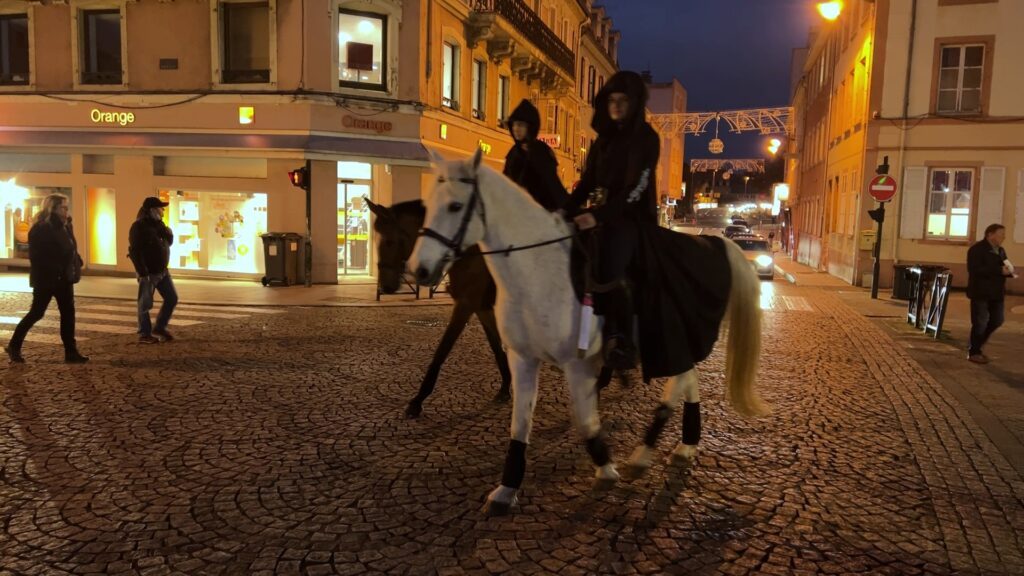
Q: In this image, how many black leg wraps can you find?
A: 4